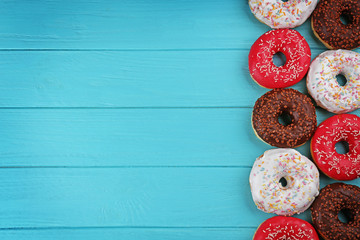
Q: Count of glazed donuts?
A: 9